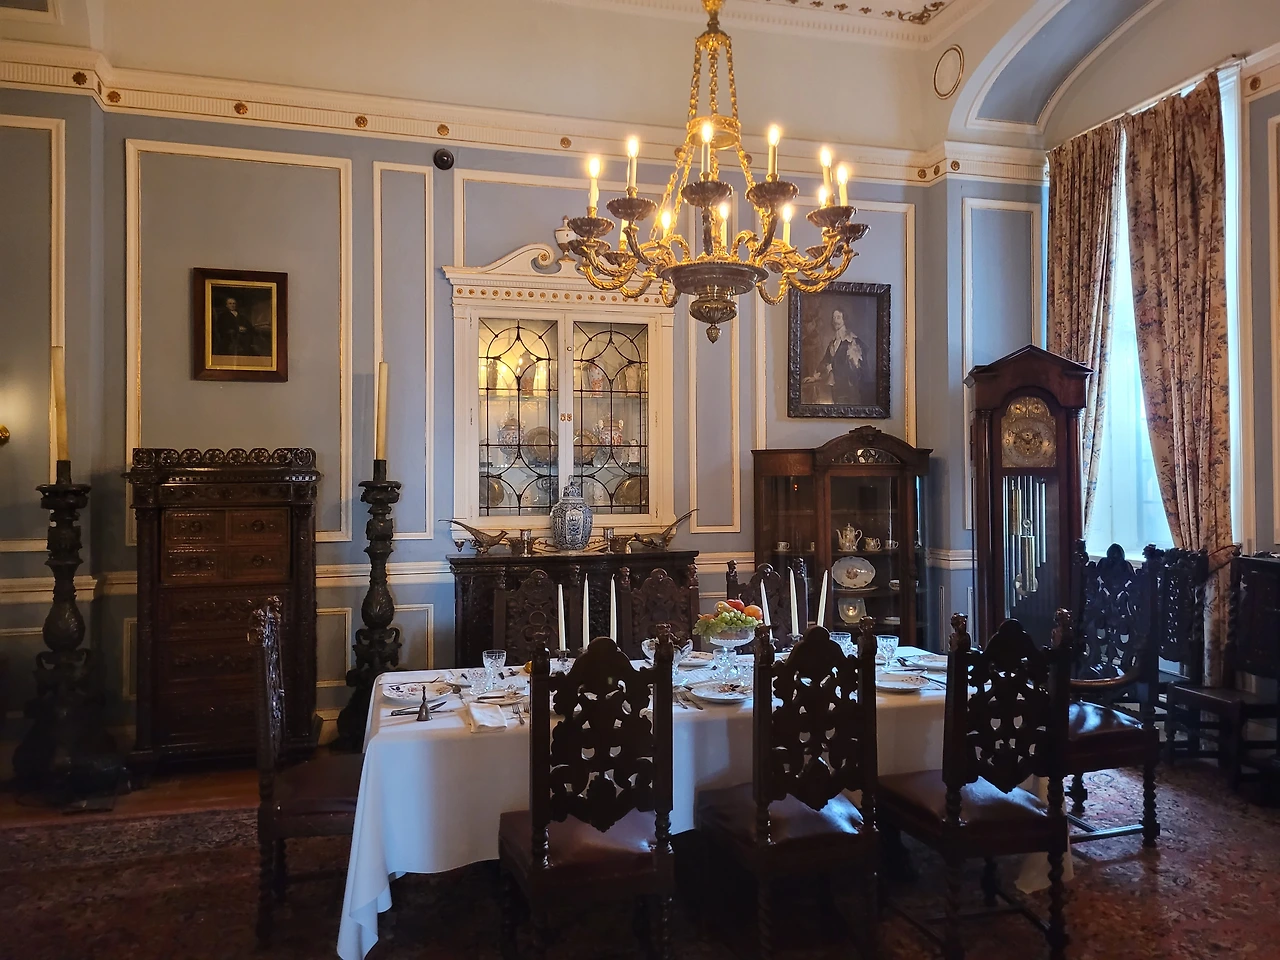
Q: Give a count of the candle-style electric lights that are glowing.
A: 10